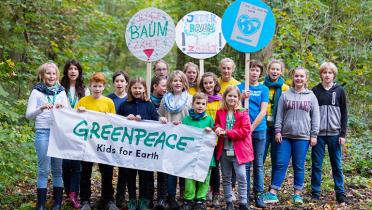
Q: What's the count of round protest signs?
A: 3